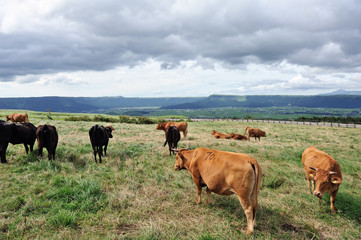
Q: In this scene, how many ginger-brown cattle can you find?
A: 7